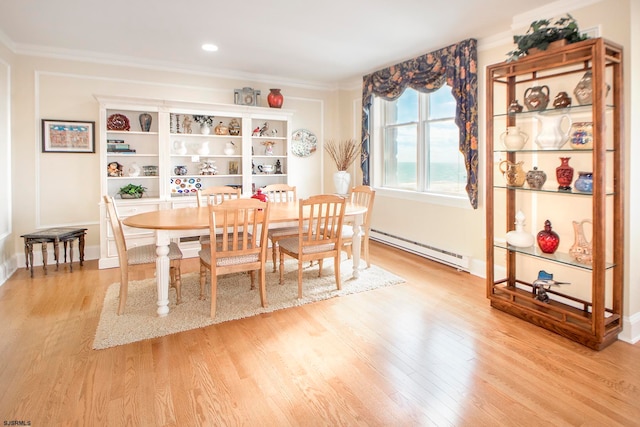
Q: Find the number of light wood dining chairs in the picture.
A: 6